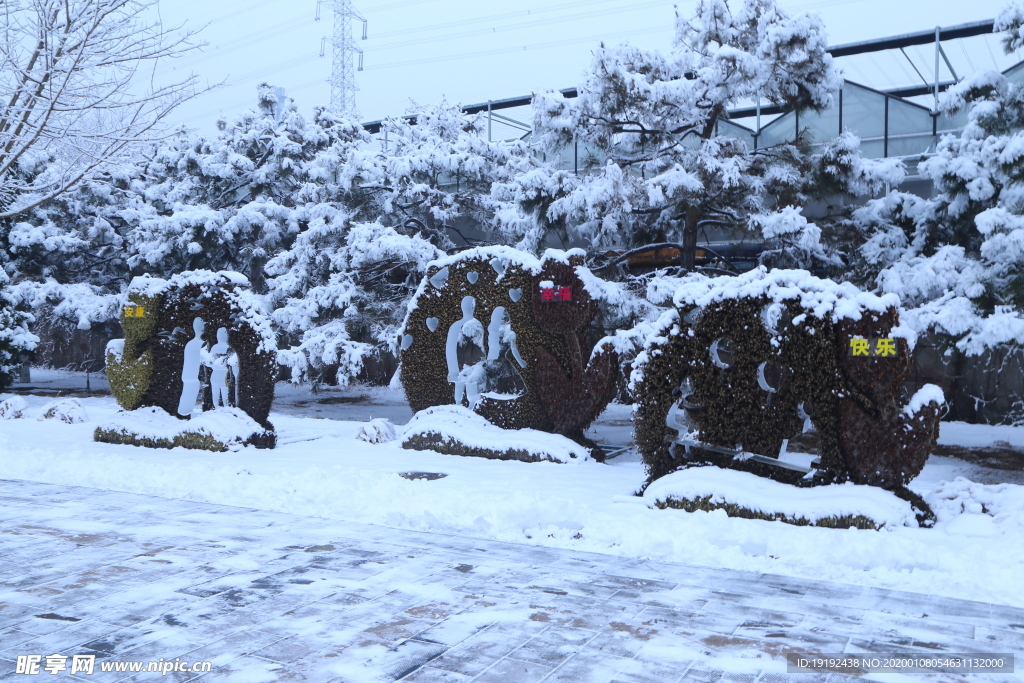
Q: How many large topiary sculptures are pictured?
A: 3